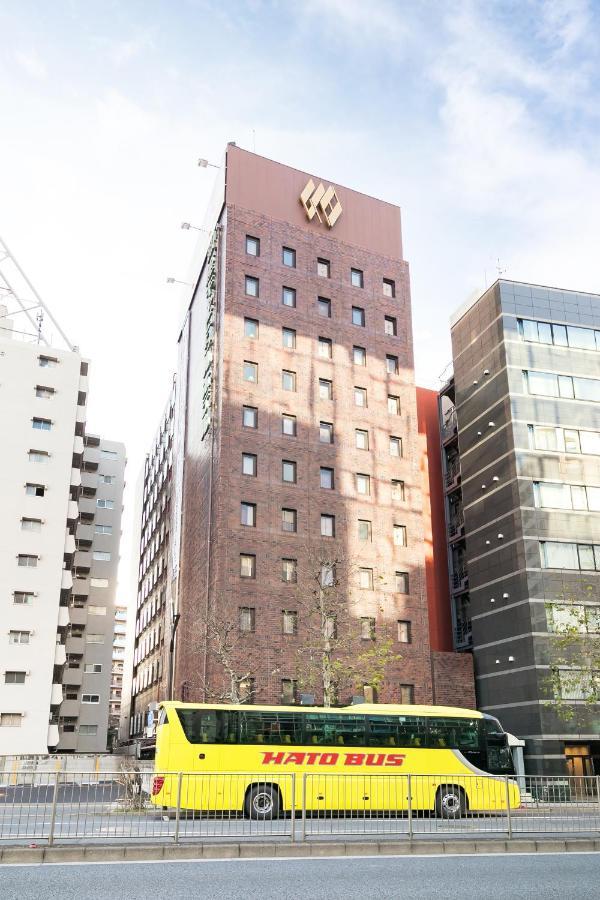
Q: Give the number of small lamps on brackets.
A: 3